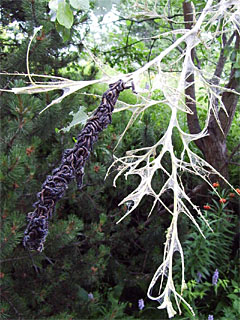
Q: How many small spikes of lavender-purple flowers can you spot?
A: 4